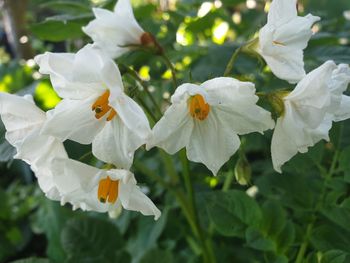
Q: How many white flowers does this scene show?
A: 7